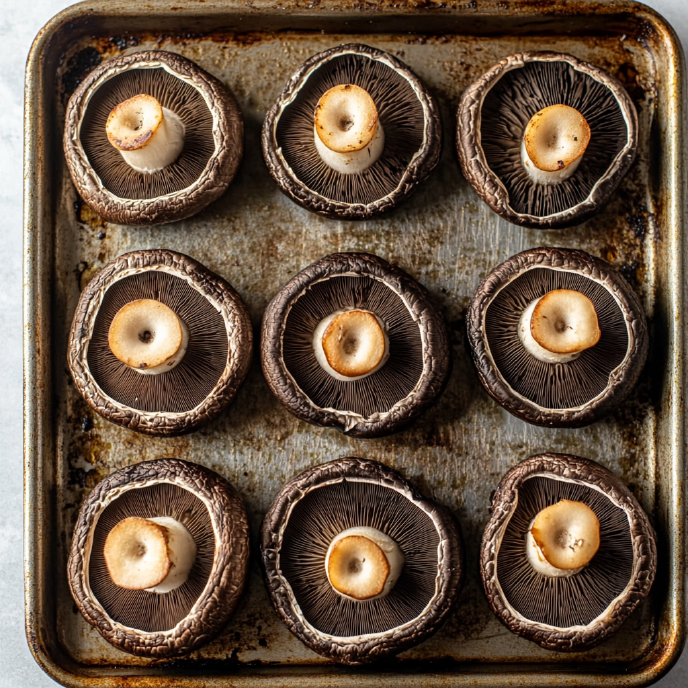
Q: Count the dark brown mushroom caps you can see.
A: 9